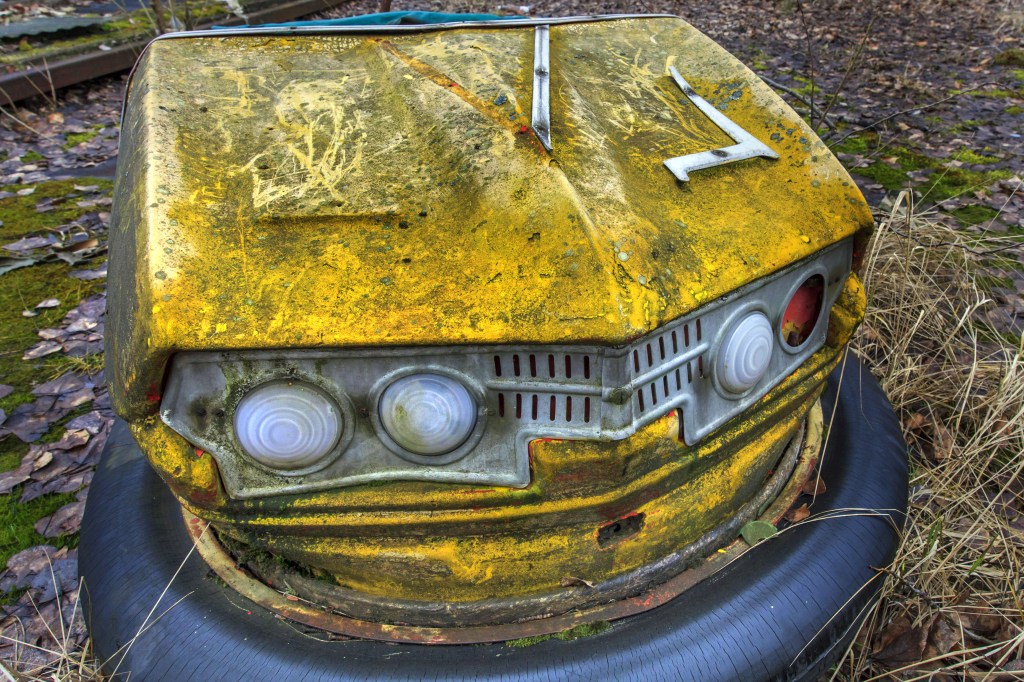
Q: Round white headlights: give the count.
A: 3